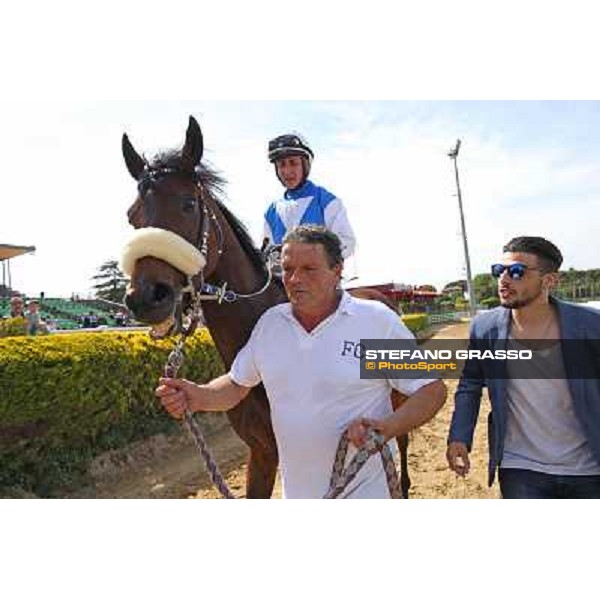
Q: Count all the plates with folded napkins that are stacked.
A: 0